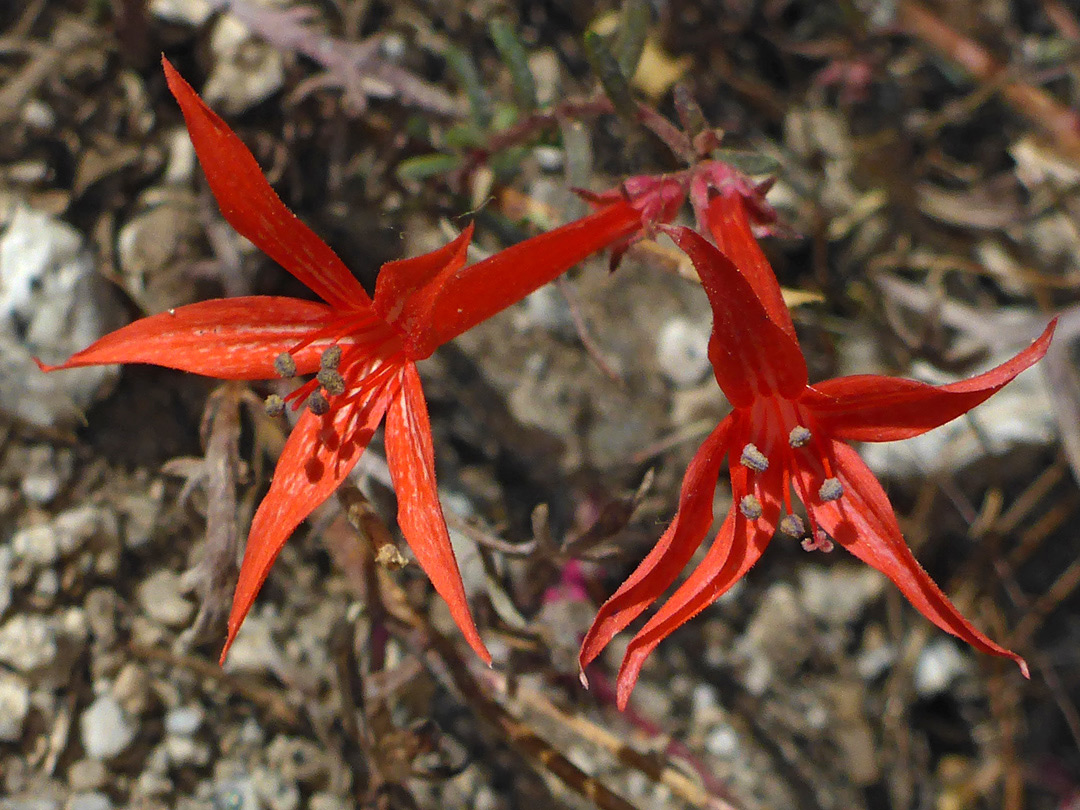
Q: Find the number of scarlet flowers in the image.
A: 2